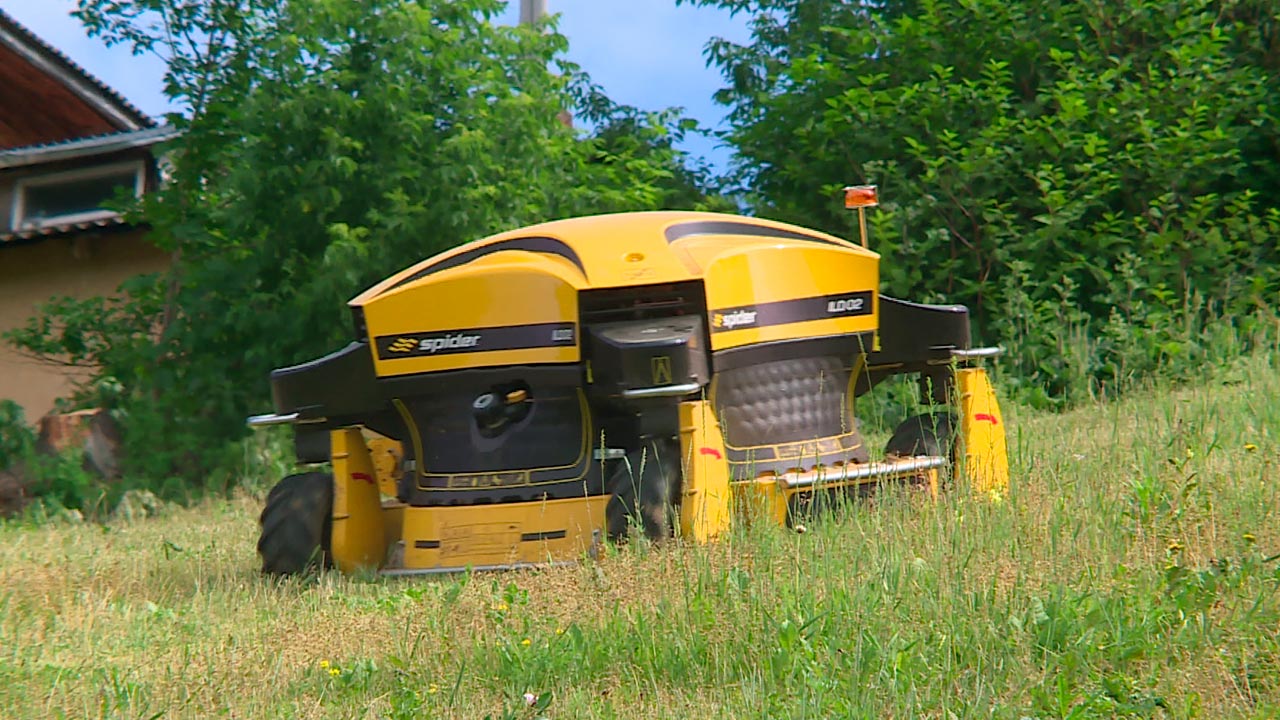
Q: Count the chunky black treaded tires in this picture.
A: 3